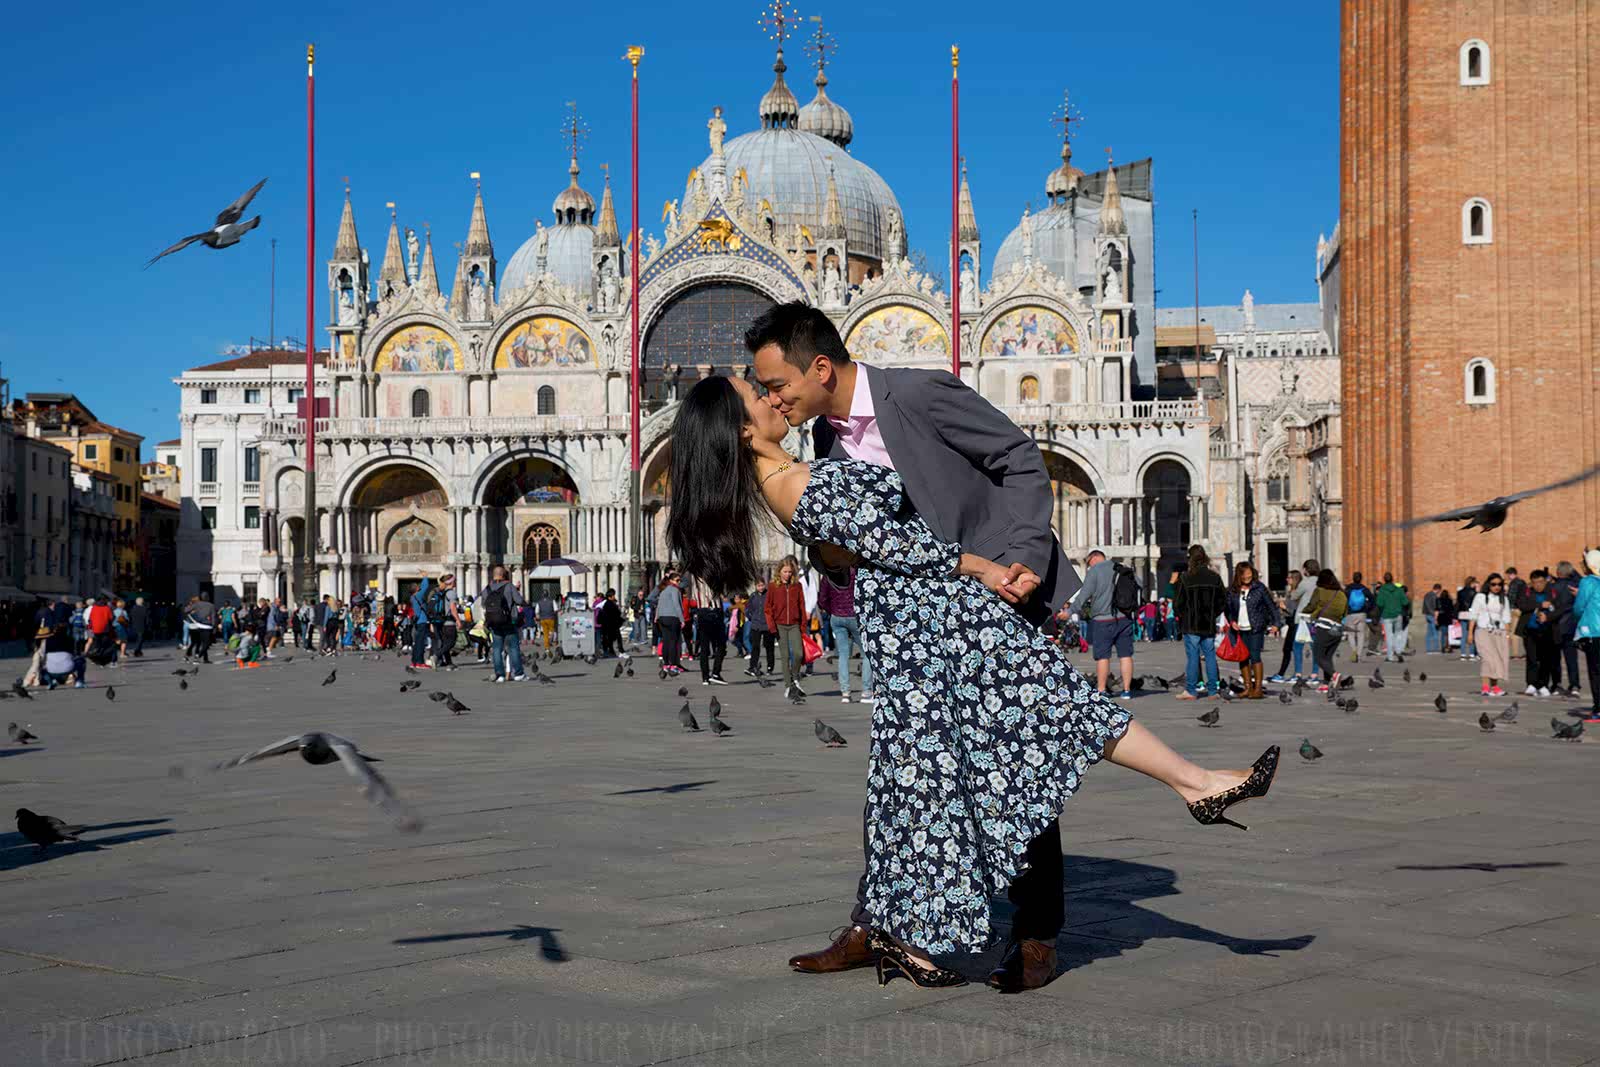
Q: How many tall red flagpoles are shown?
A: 3